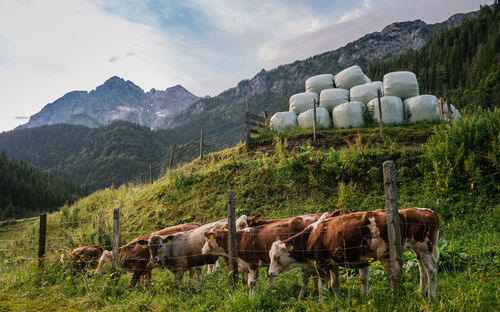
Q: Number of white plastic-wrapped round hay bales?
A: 12